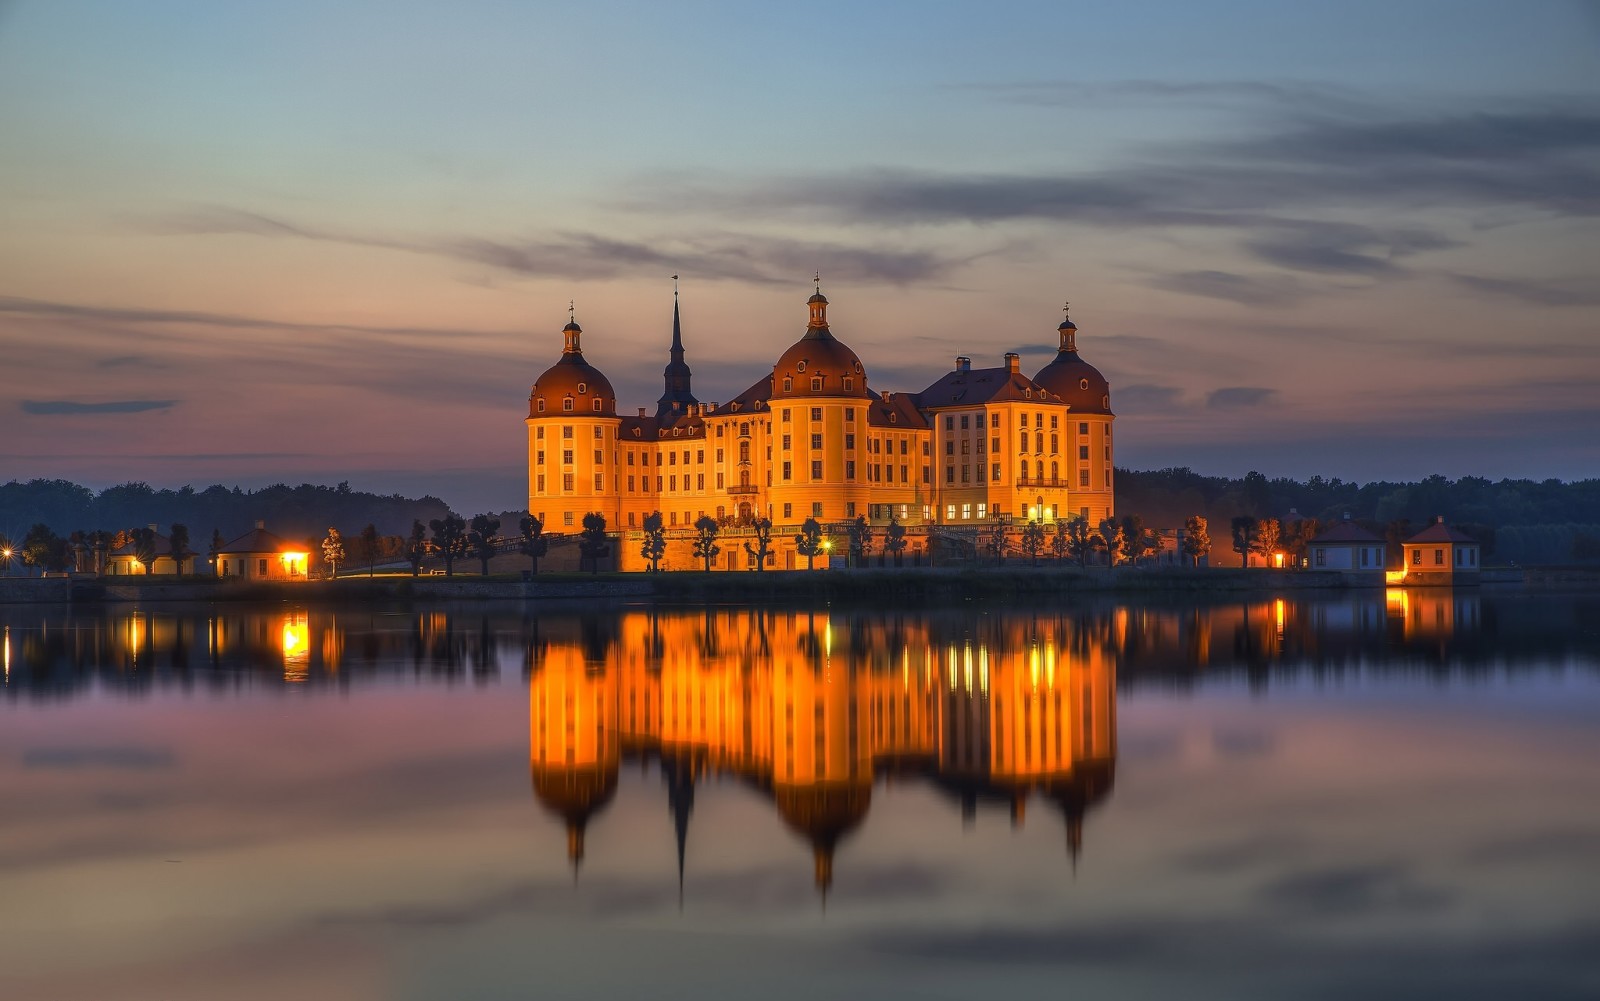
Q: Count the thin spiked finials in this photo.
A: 4